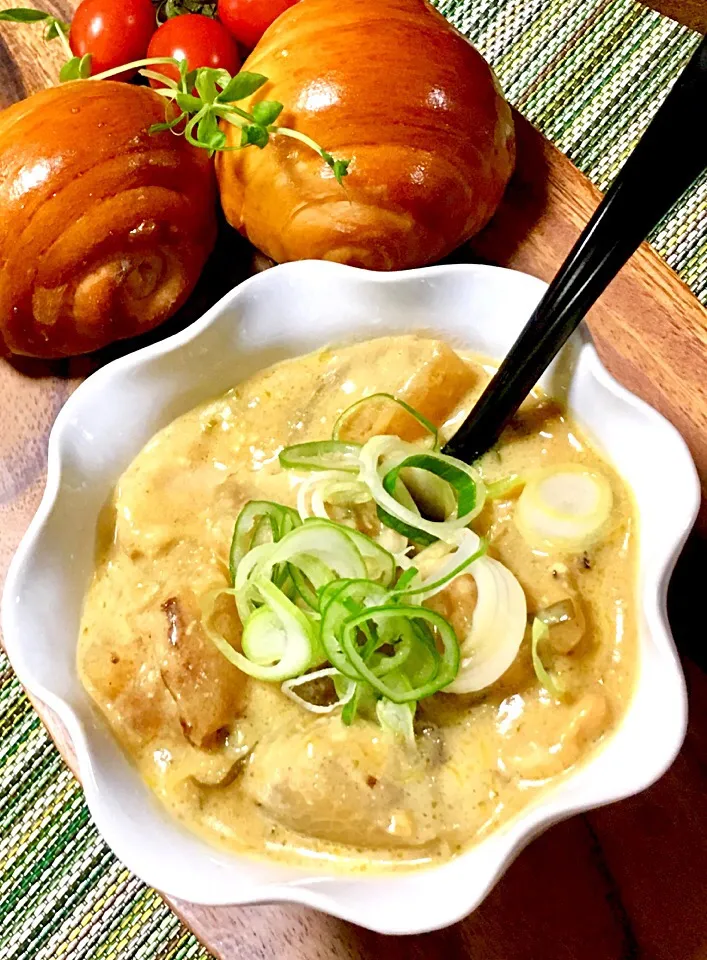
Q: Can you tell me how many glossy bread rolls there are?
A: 2